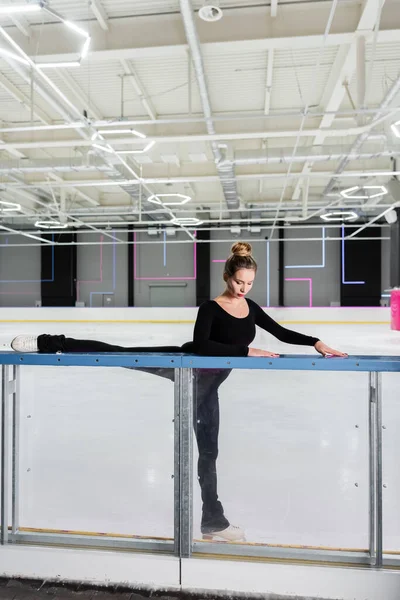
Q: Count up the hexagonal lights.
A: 9